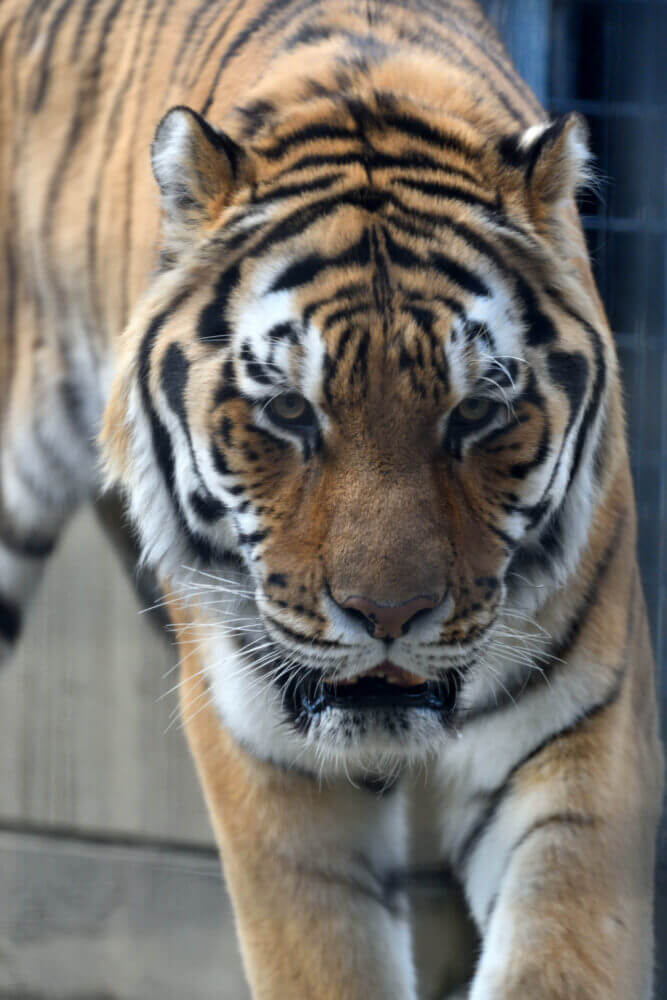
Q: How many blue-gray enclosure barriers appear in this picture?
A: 1